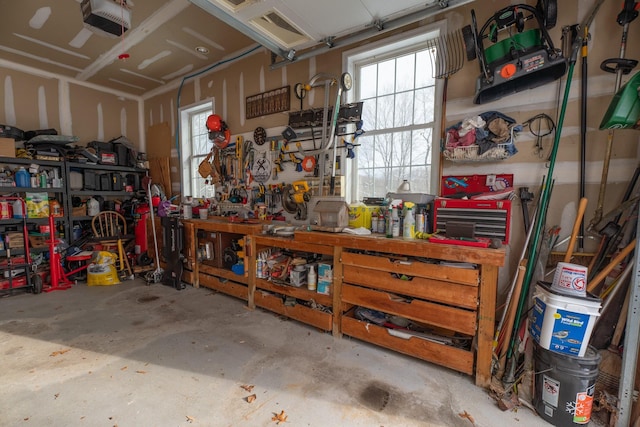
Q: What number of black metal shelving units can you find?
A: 2